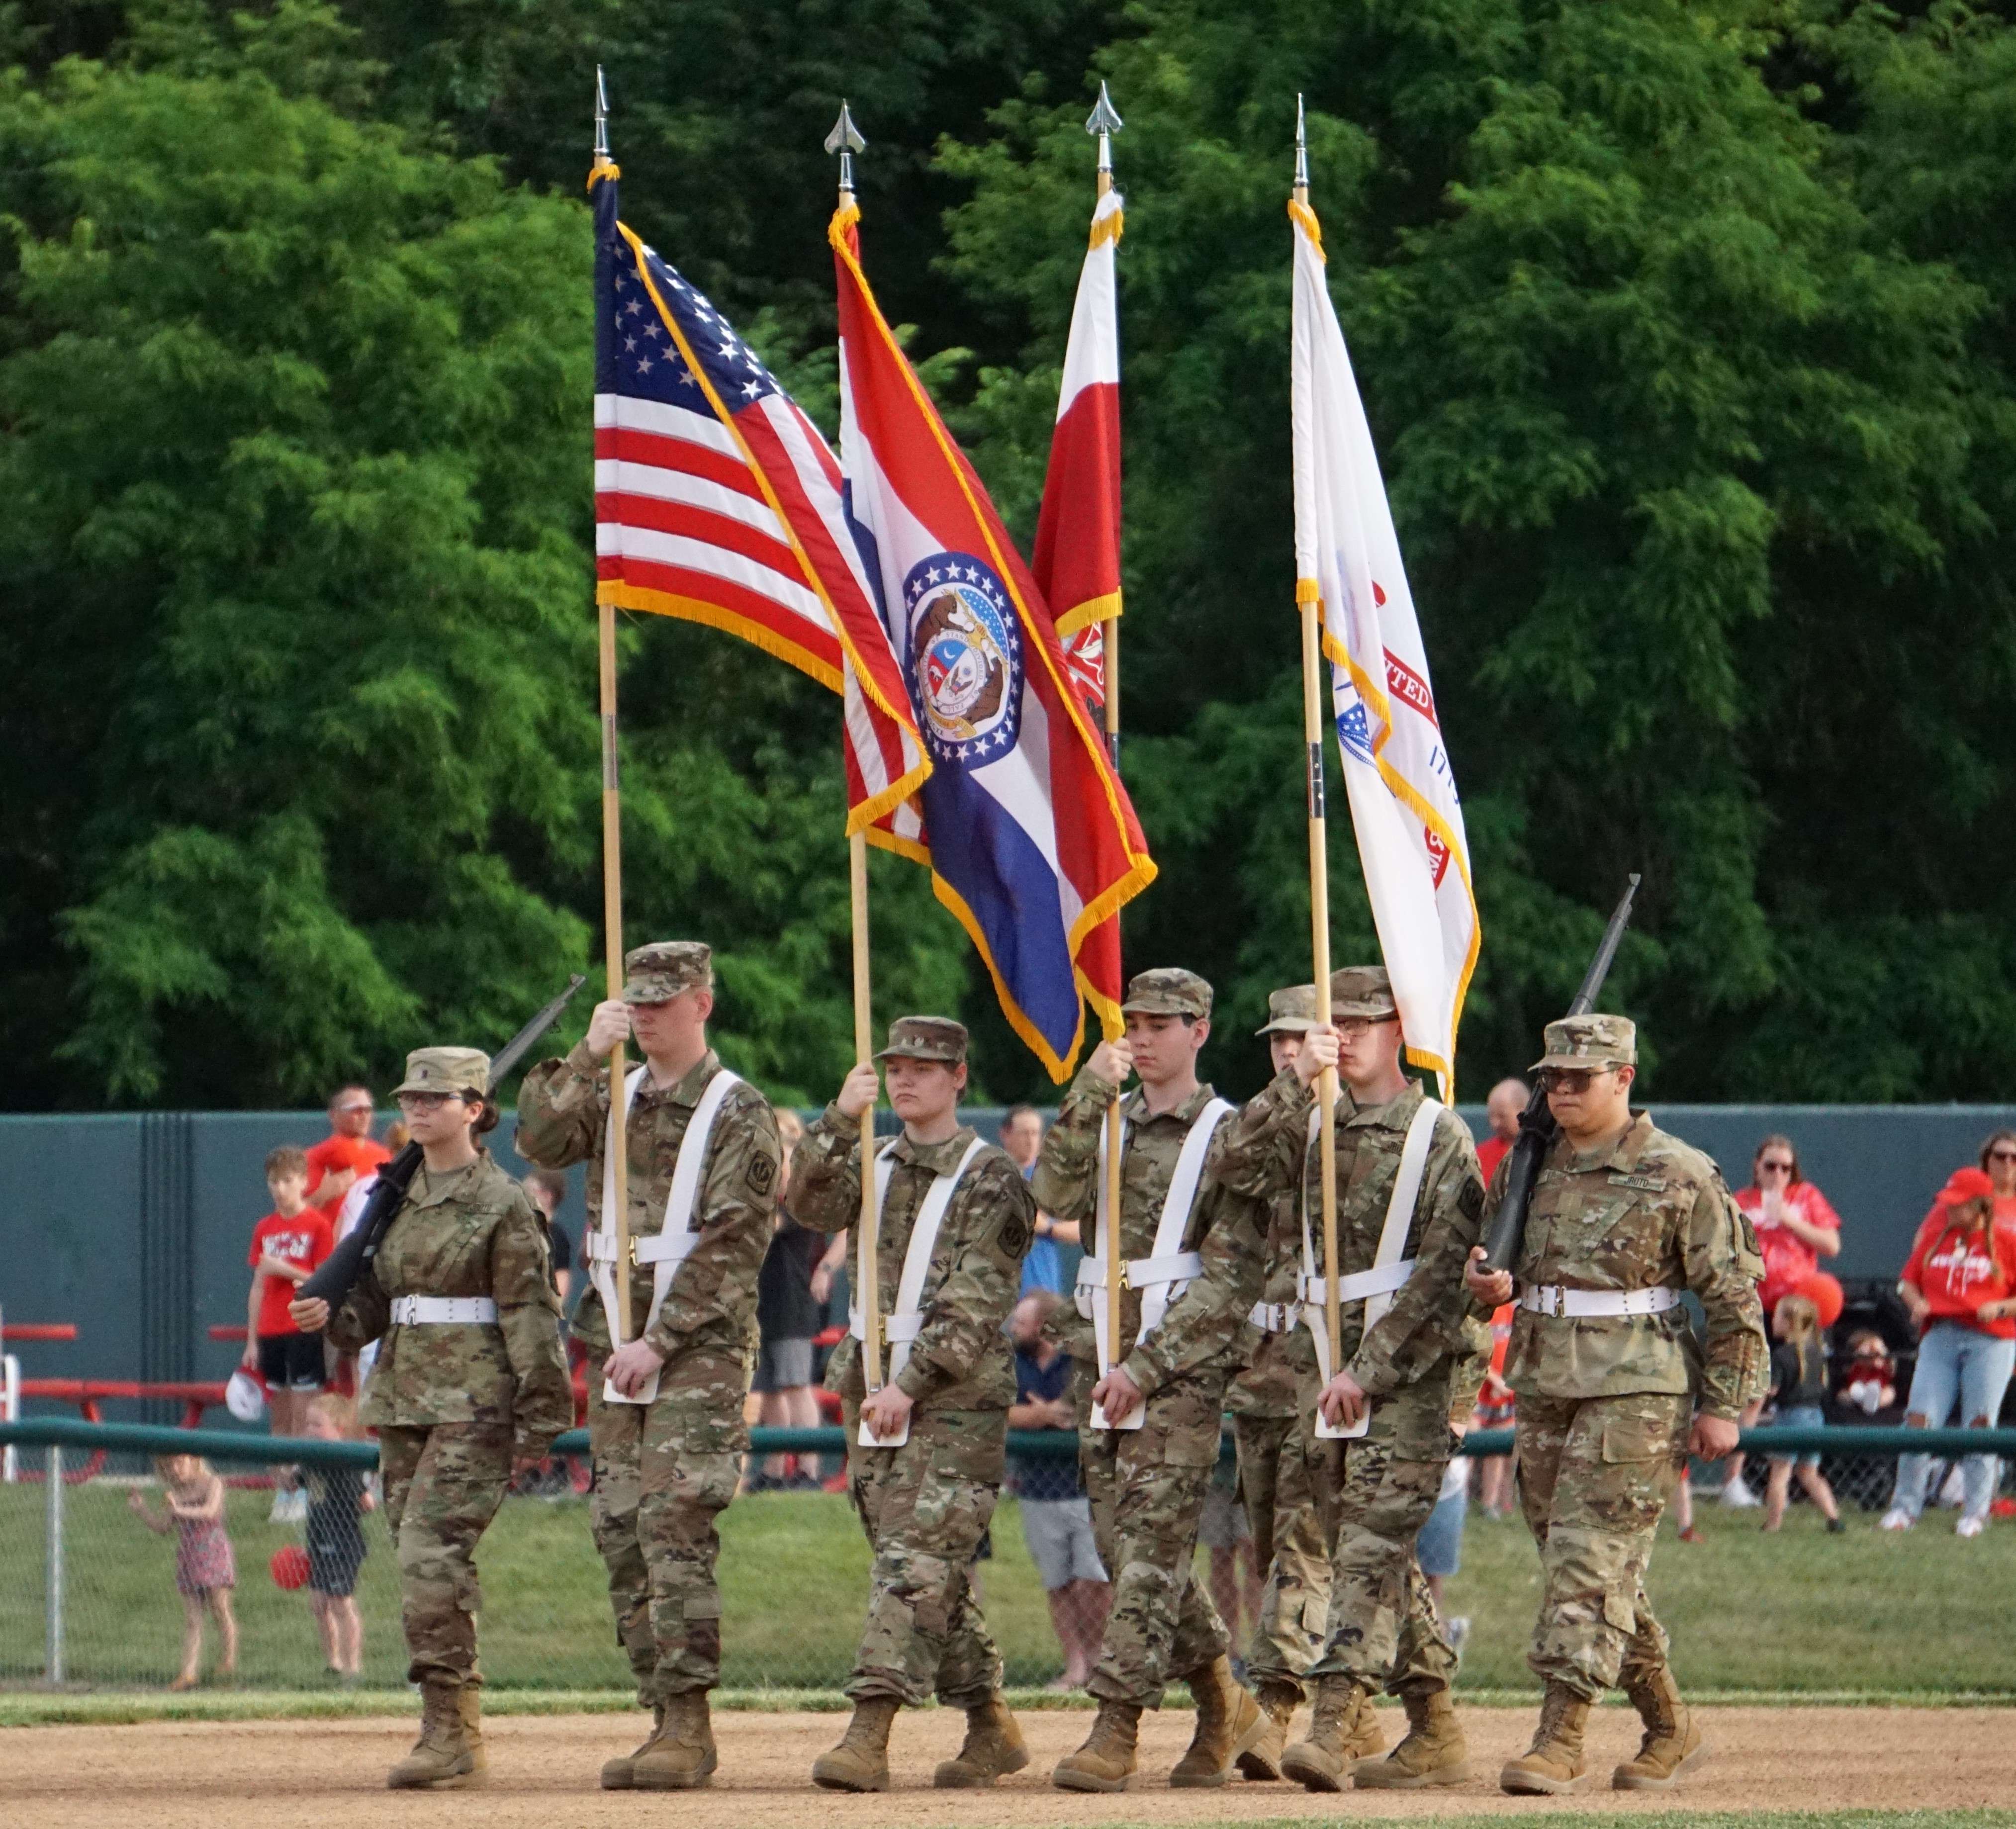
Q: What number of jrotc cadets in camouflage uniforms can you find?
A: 7